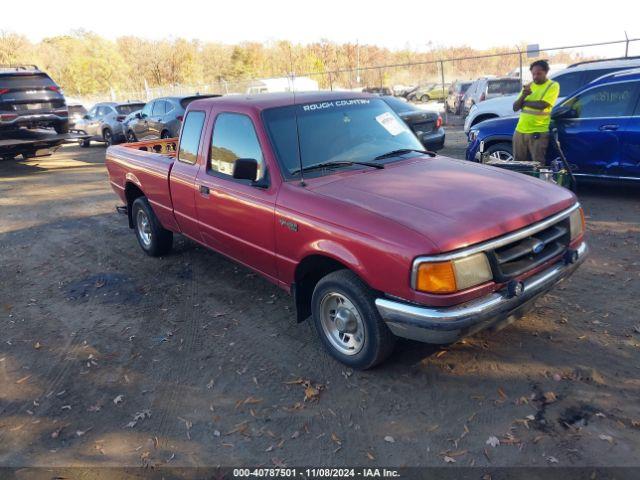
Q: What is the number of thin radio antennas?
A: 1